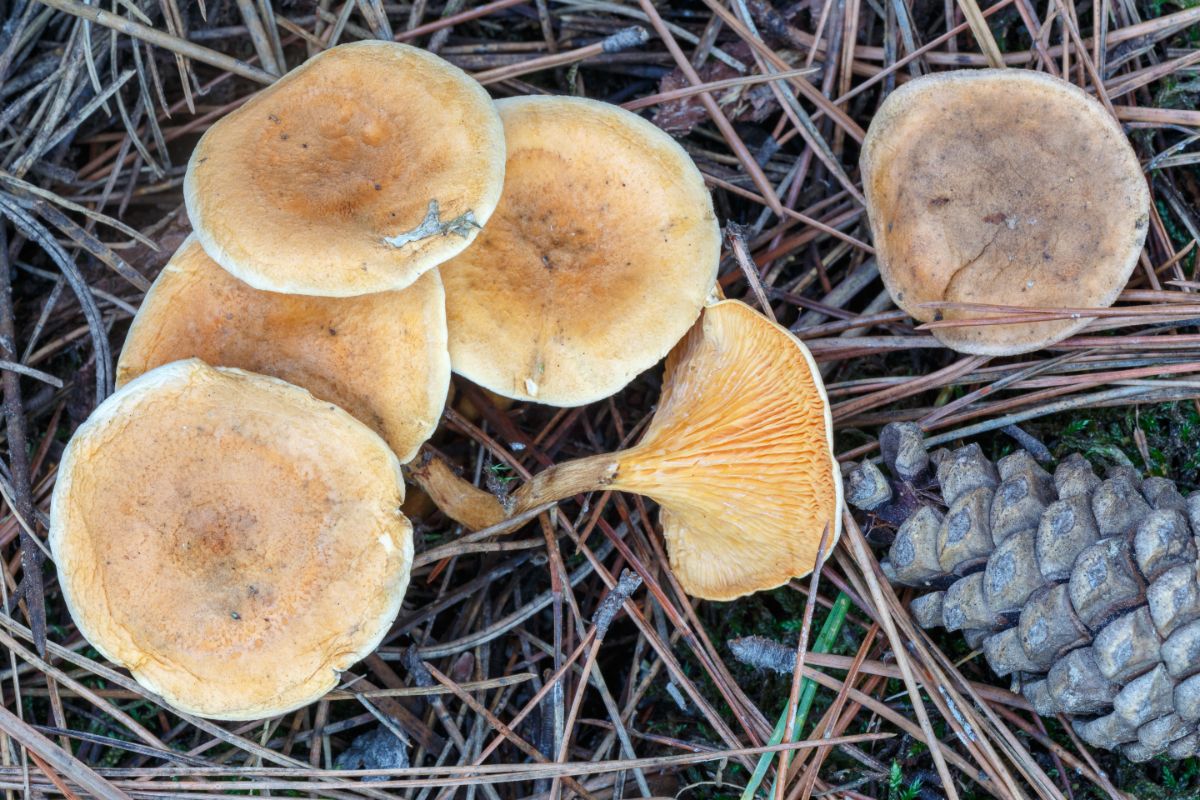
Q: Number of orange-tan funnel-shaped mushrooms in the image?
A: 6